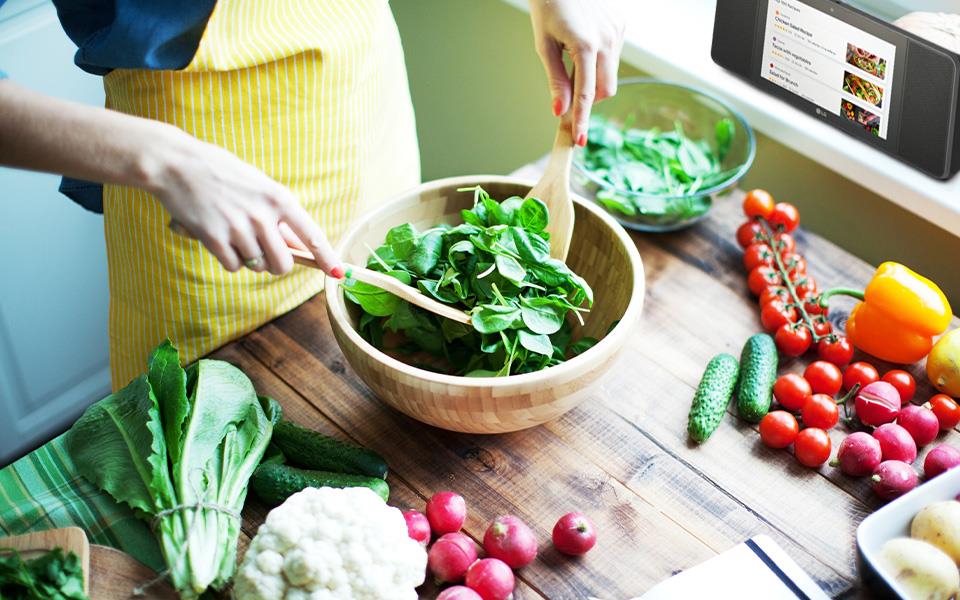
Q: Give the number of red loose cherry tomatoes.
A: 8